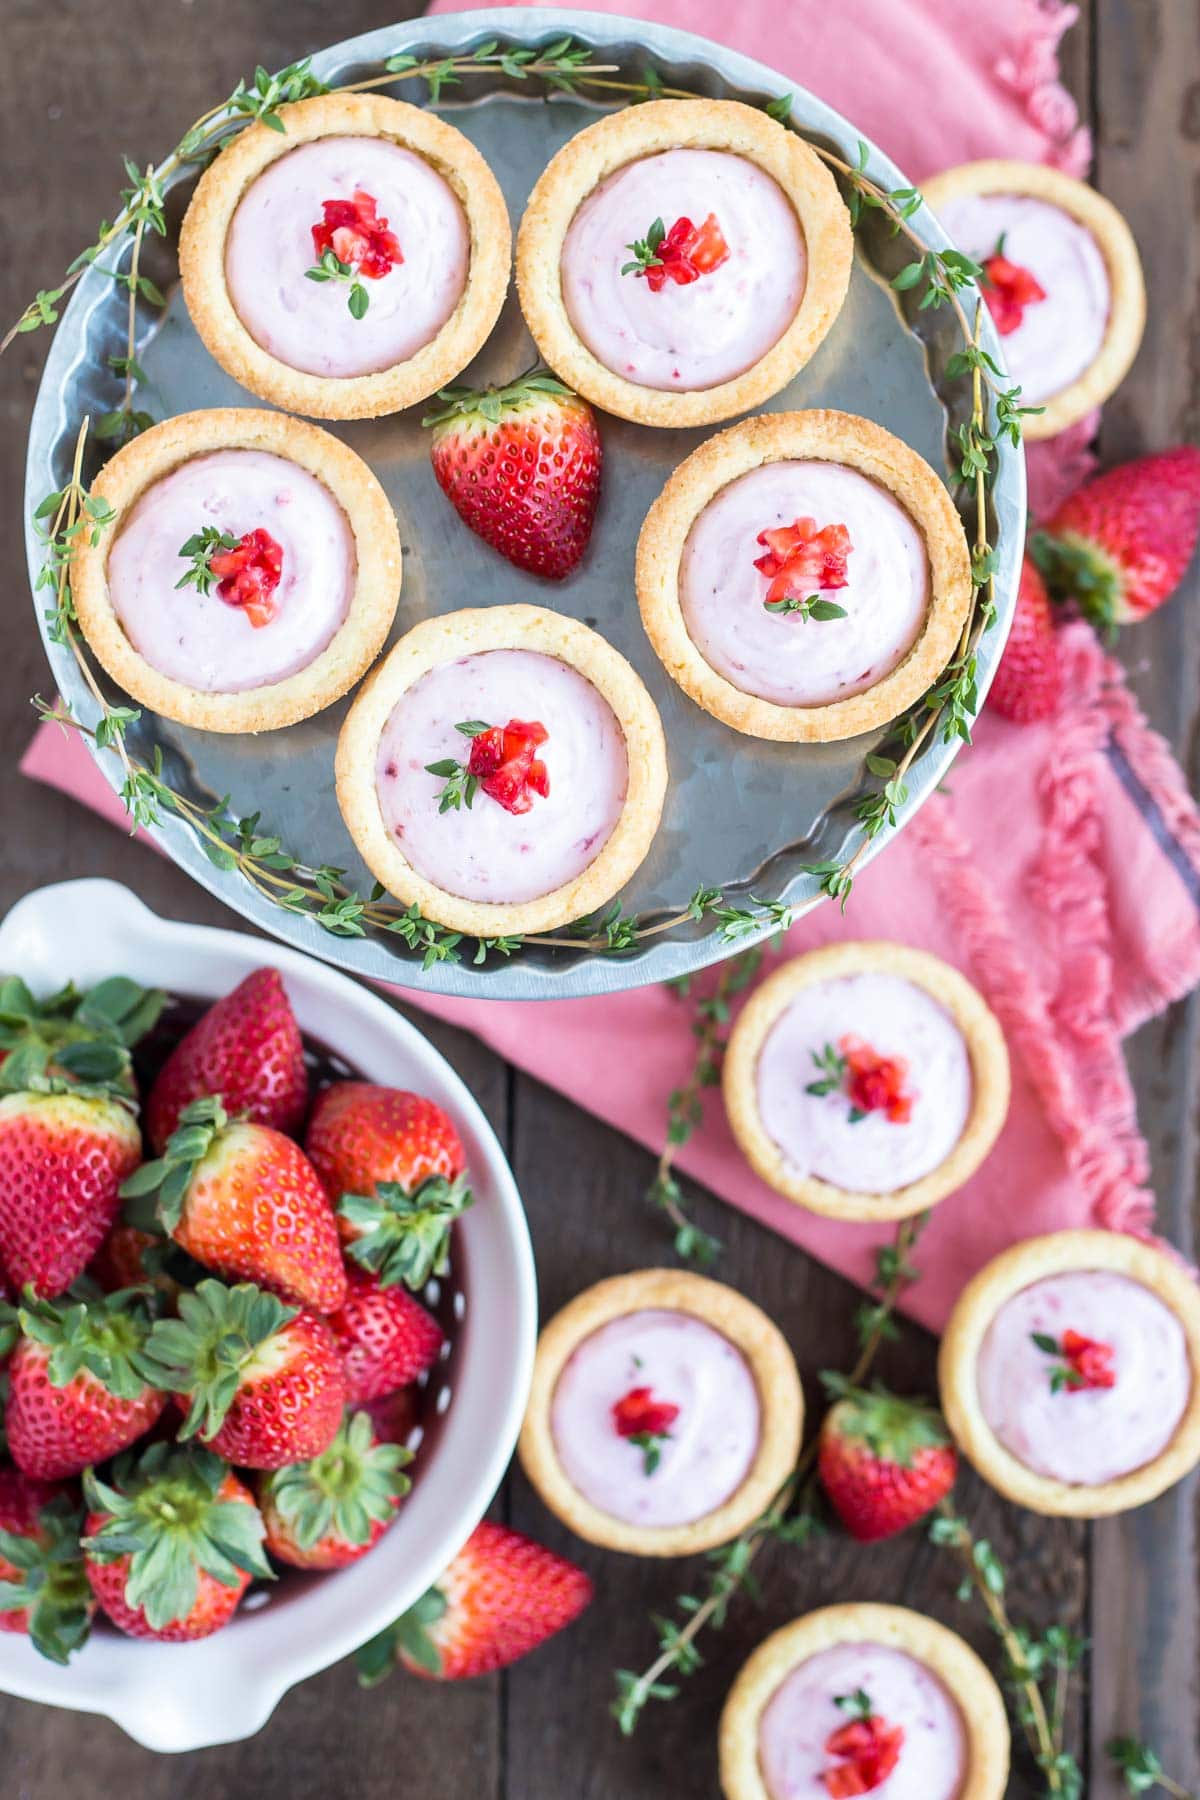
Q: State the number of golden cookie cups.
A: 10